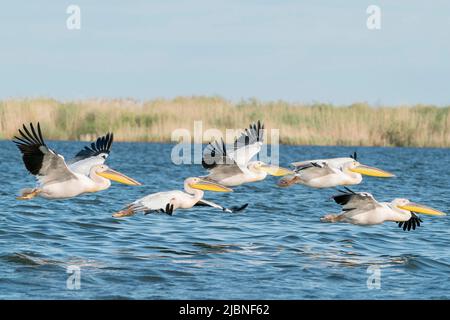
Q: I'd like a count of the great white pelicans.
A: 5